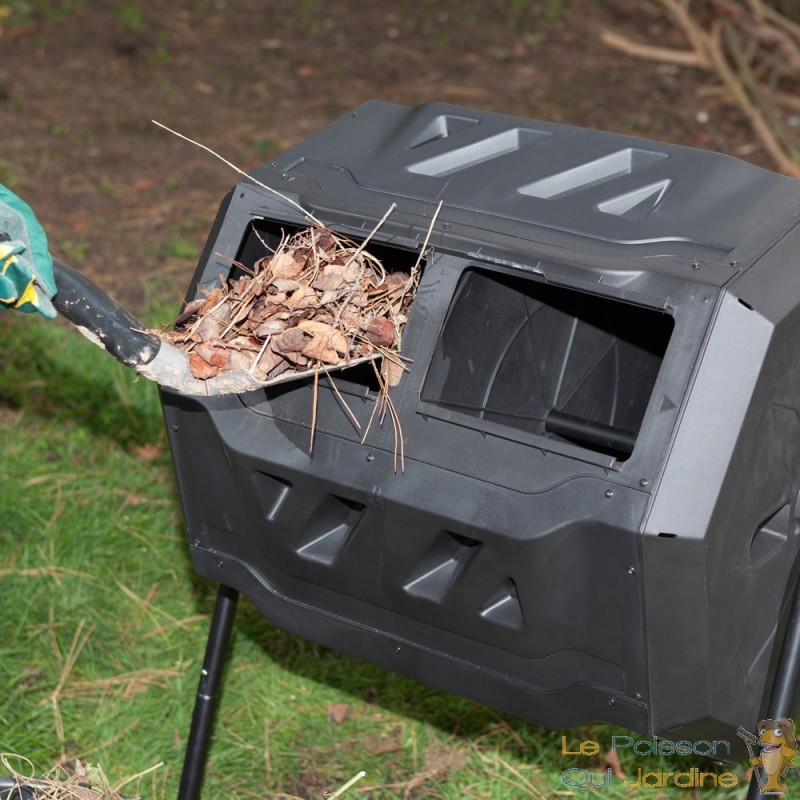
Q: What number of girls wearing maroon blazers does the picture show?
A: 0